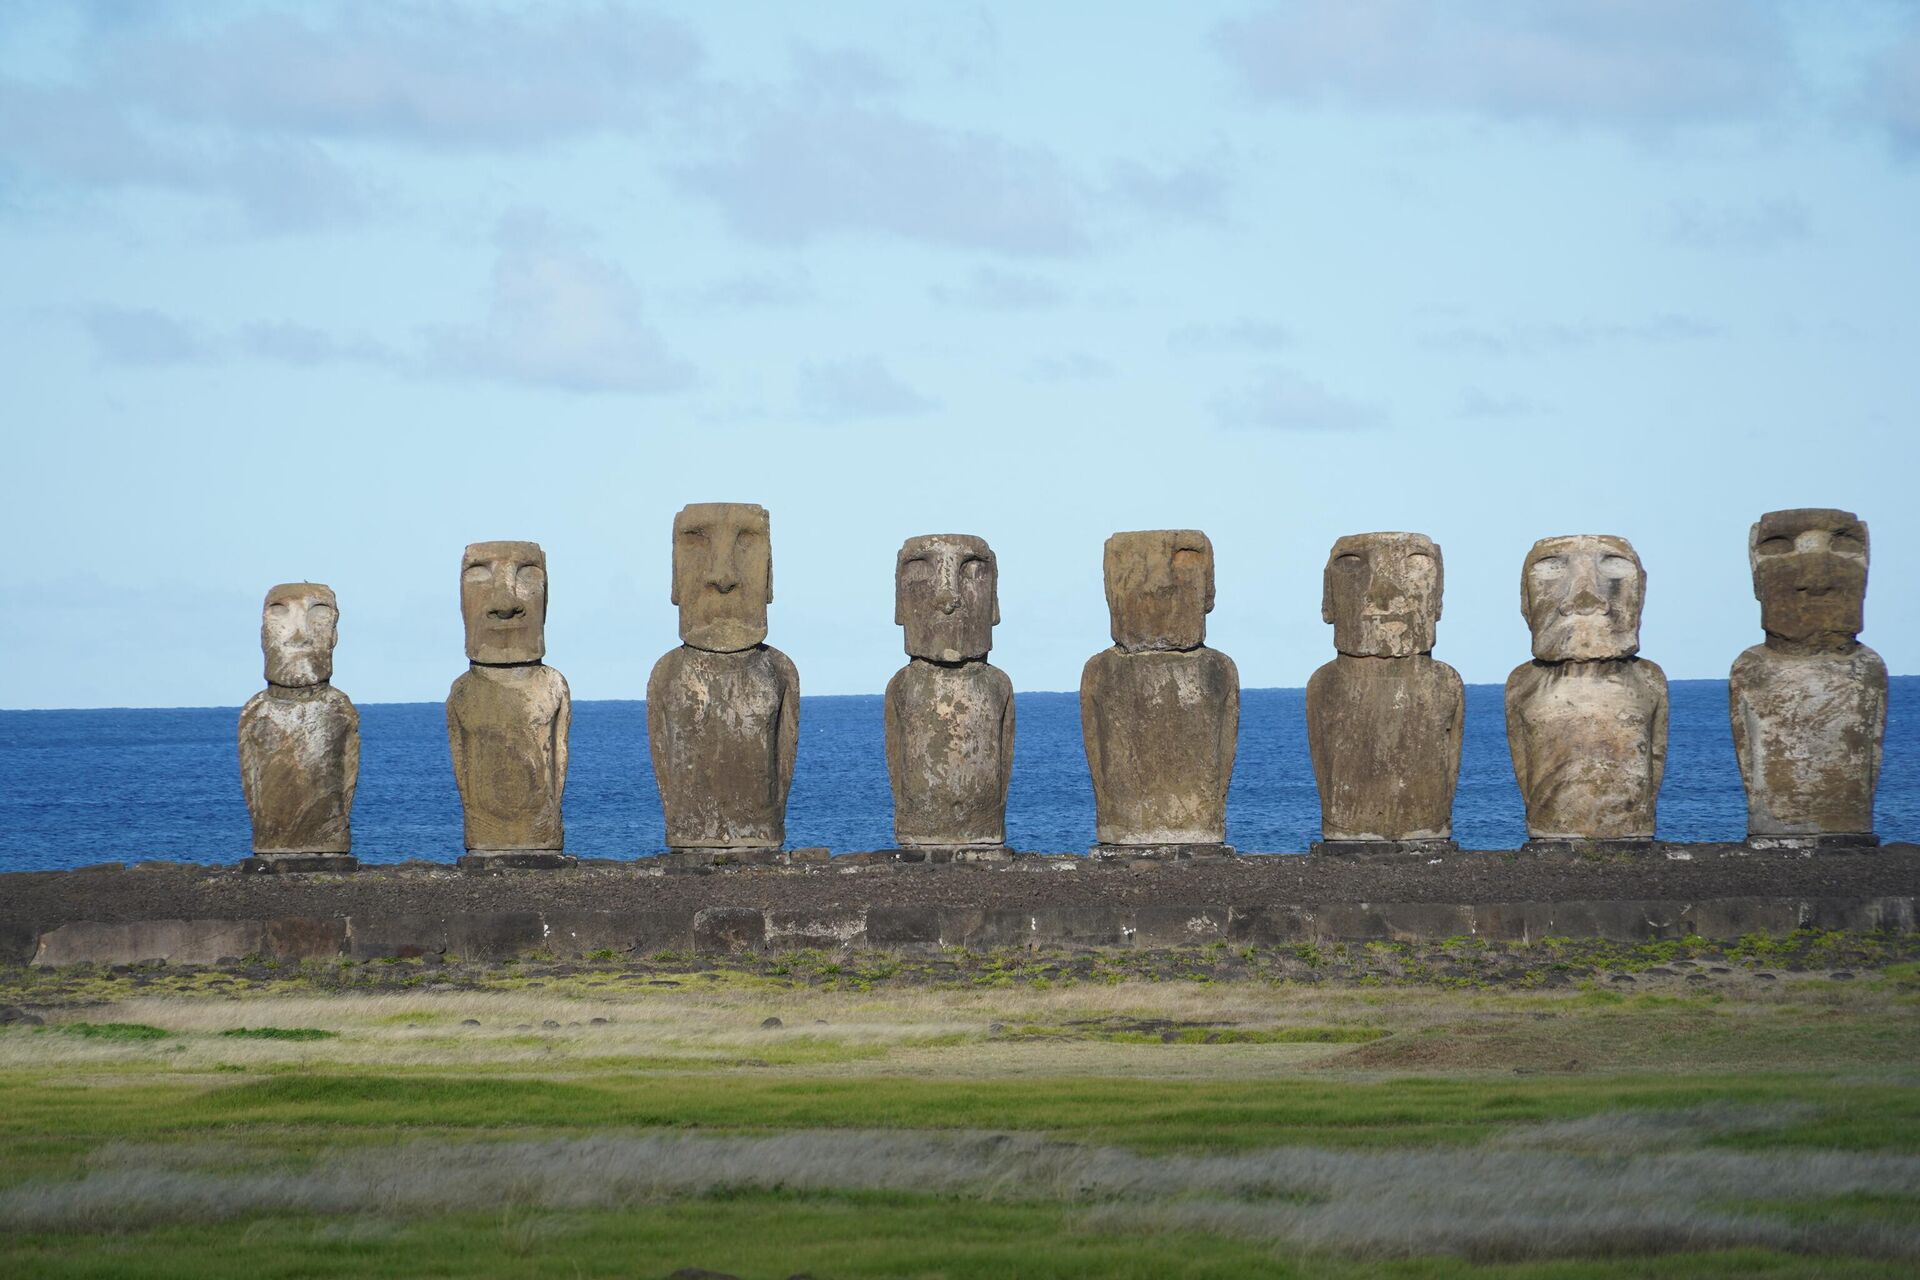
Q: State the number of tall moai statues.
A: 8